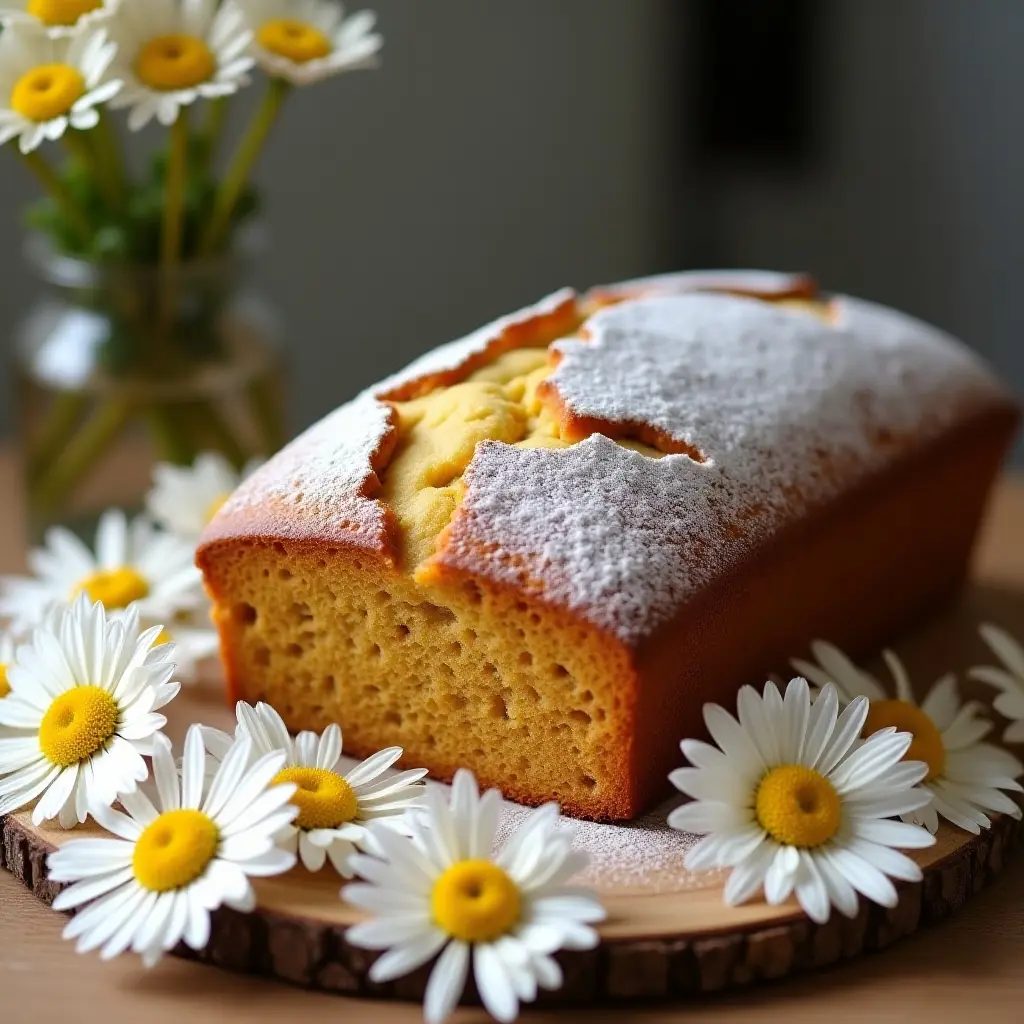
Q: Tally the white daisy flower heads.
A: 15